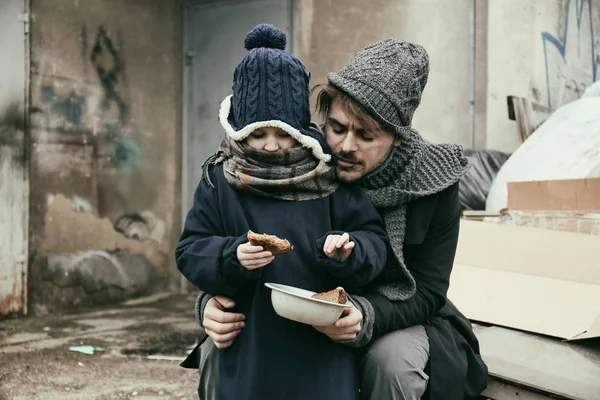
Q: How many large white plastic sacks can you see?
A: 1